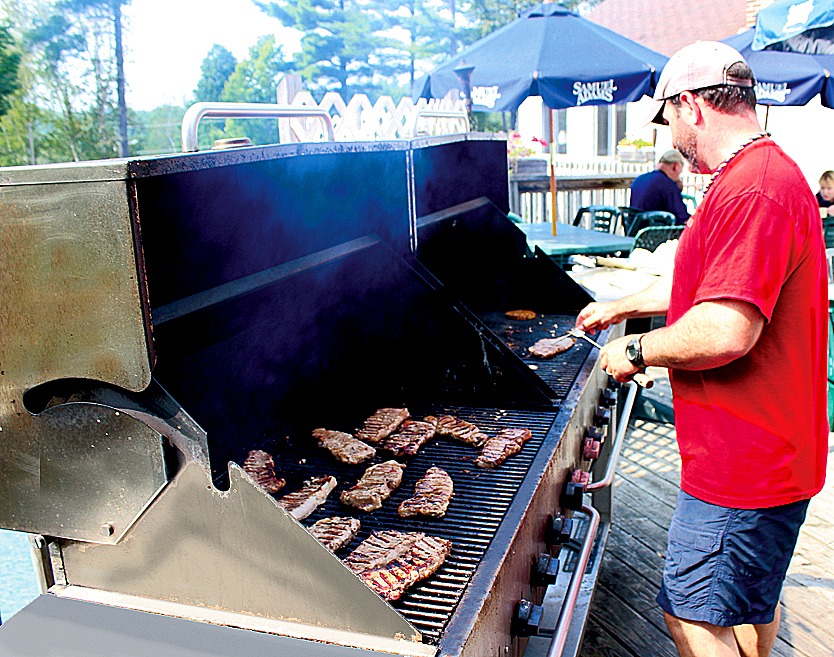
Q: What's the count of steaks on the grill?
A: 13